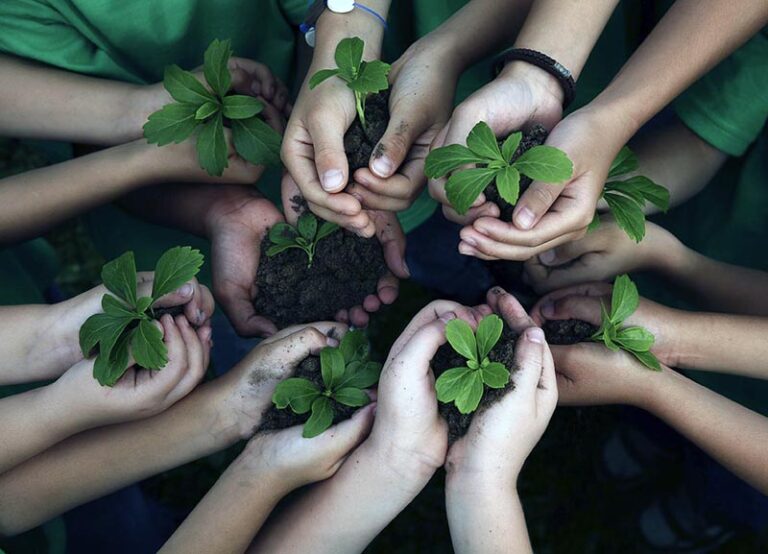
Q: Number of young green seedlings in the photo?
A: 9